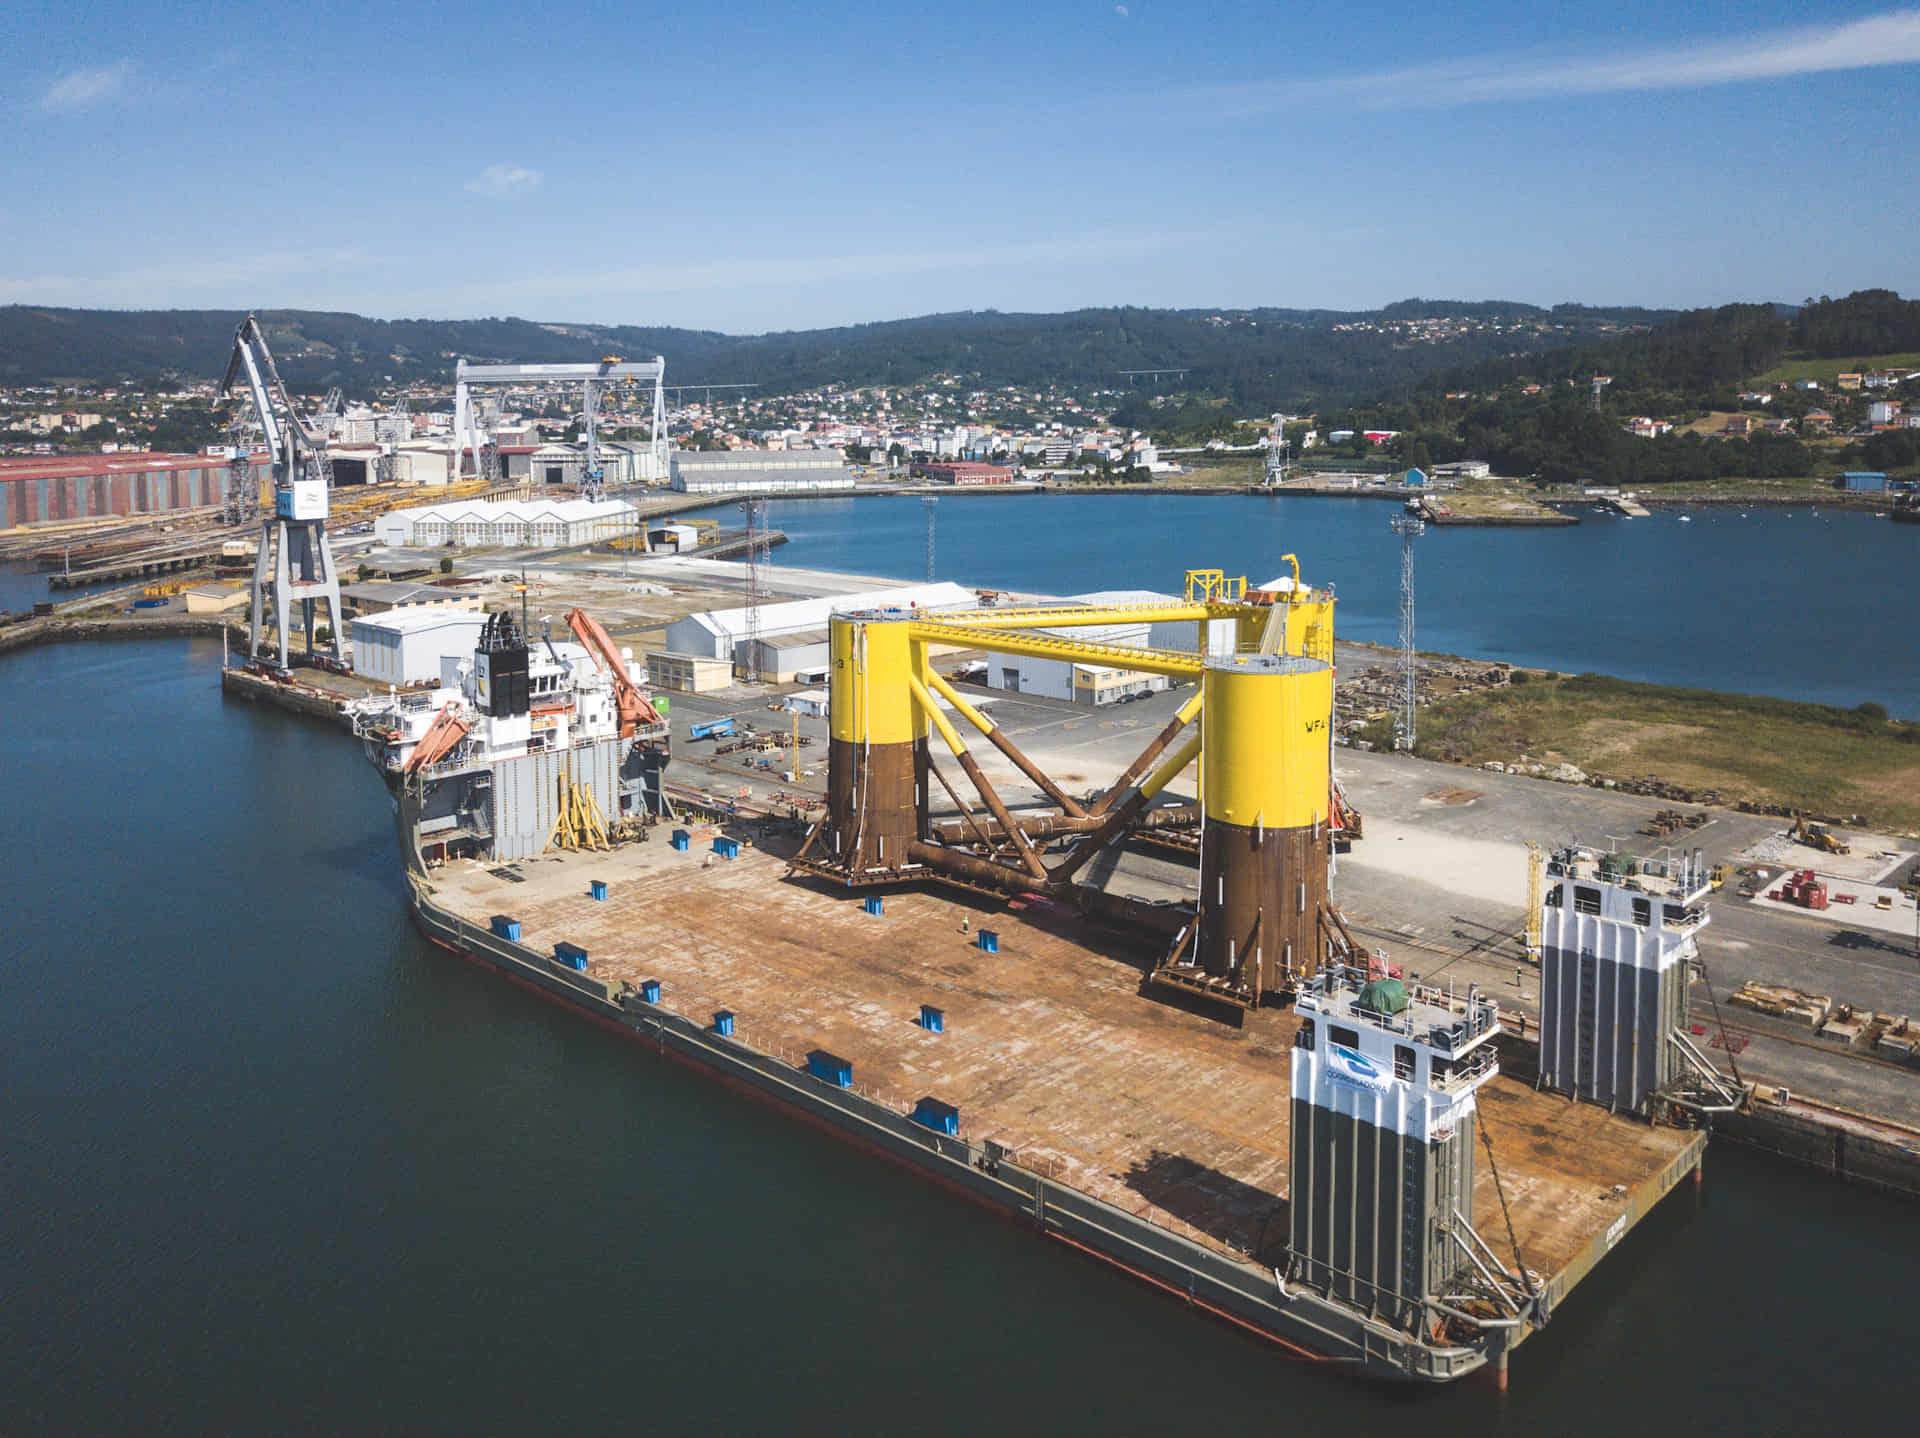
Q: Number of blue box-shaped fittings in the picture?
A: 12